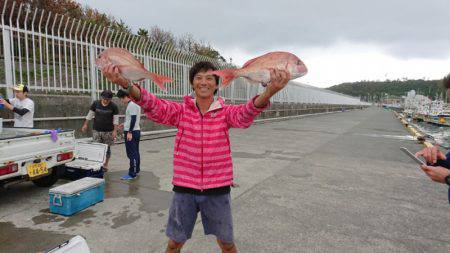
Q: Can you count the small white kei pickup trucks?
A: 1